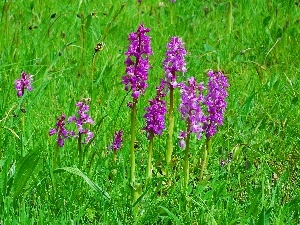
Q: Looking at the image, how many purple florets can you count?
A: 9